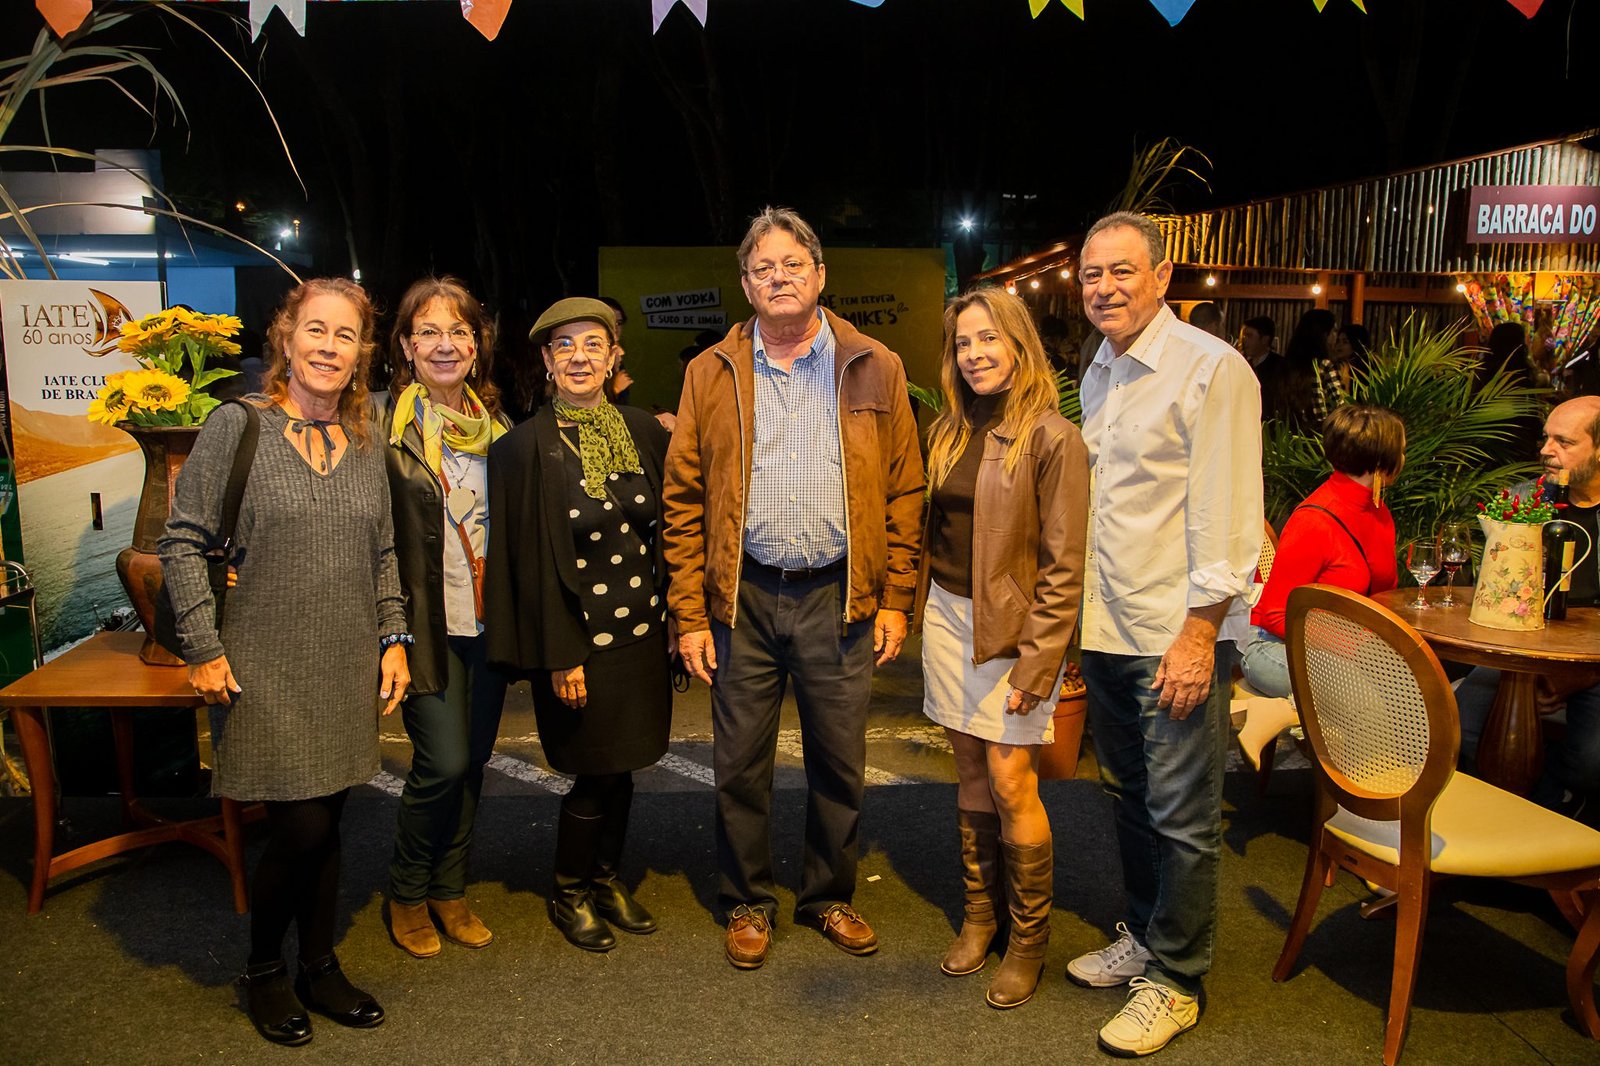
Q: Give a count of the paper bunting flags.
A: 9